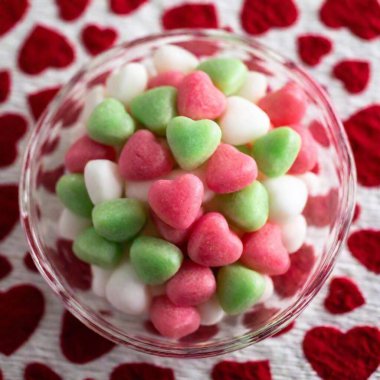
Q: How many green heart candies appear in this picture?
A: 11